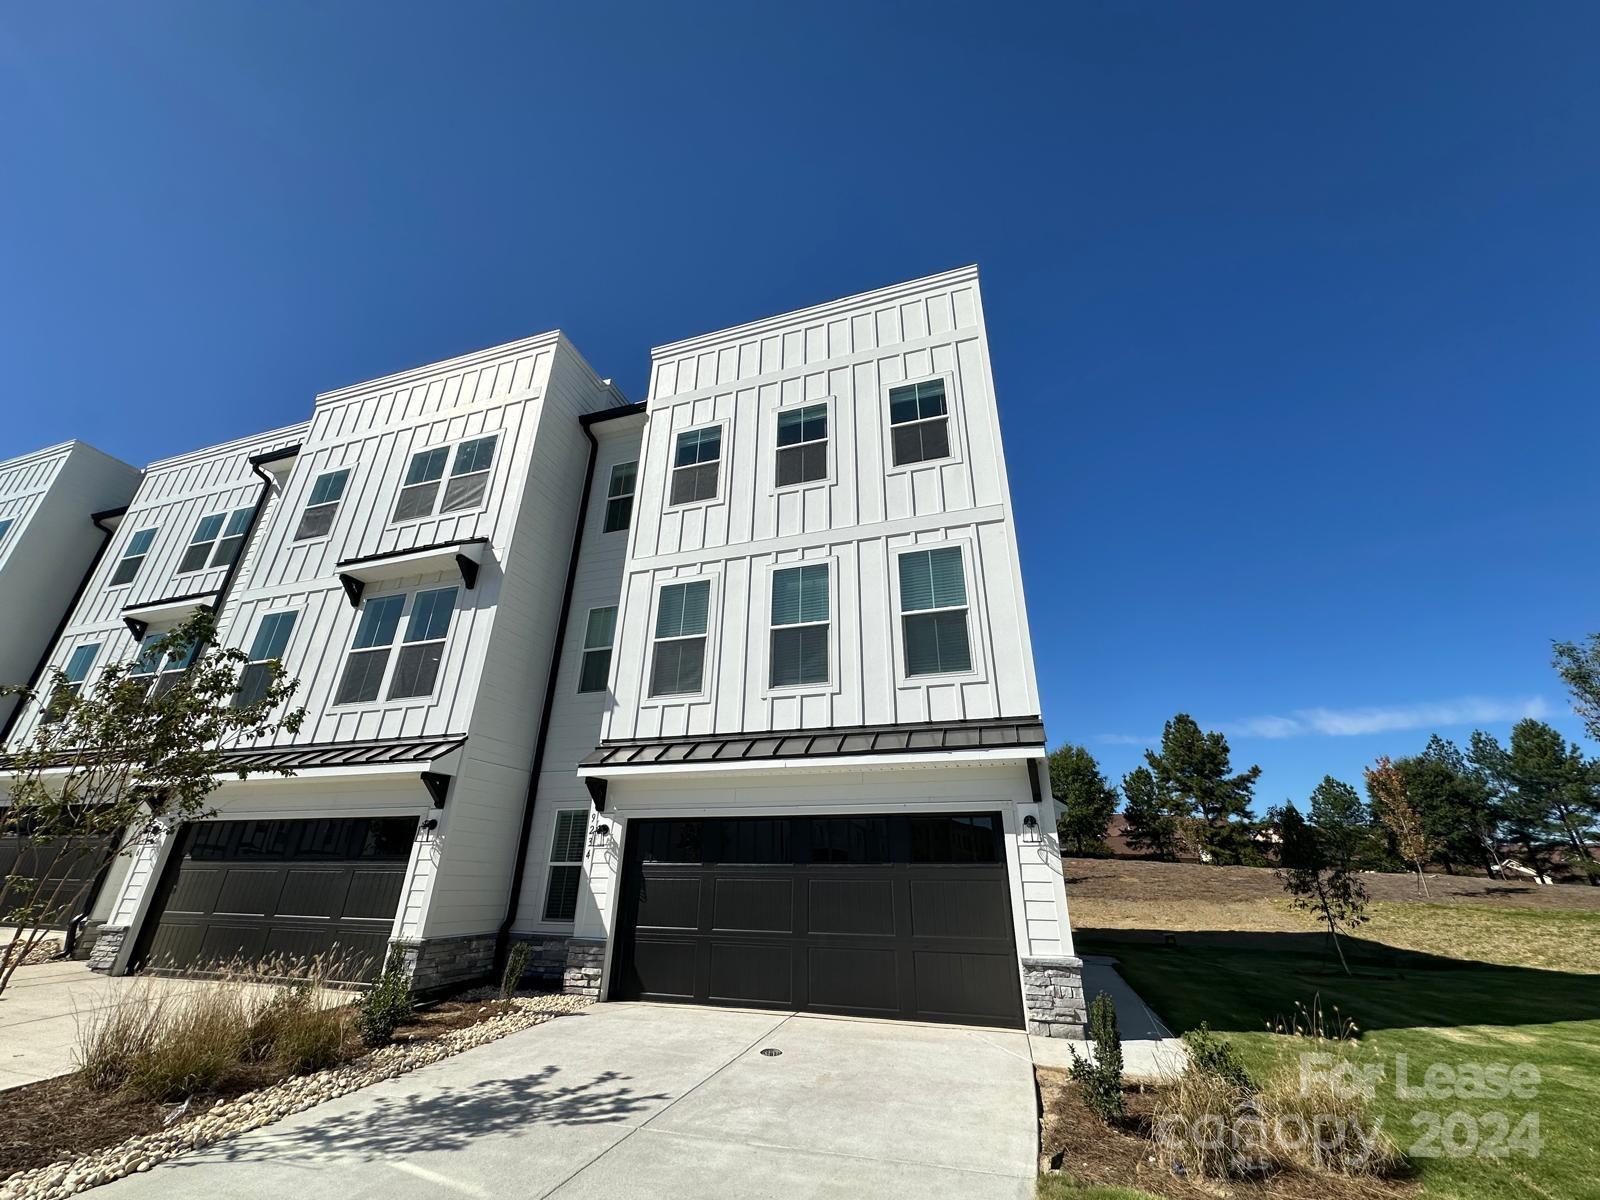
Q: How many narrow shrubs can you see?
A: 3